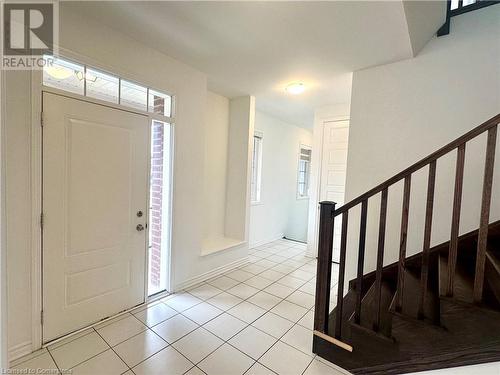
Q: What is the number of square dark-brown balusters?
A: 7